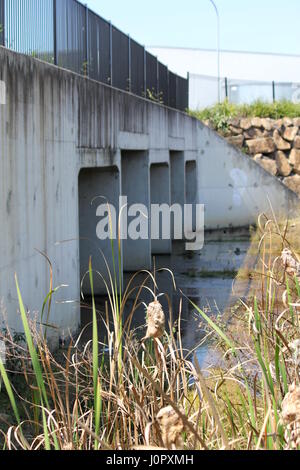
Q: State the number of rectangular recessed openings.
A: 5